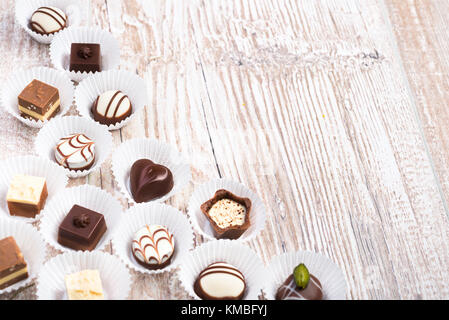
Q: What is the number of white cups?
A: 14